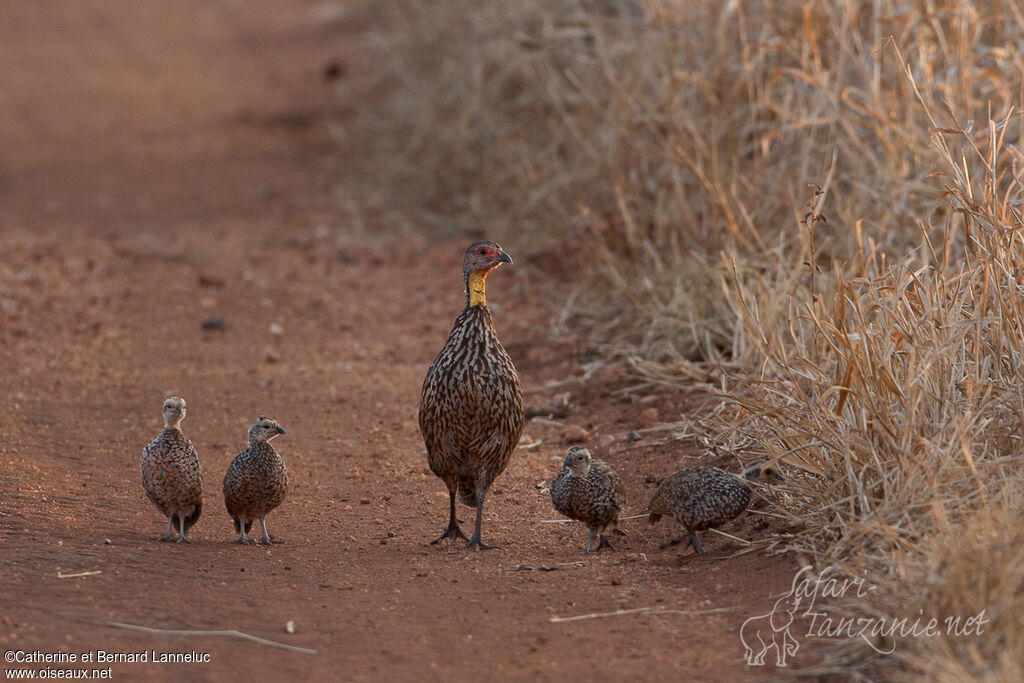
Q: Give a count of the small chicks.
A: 4